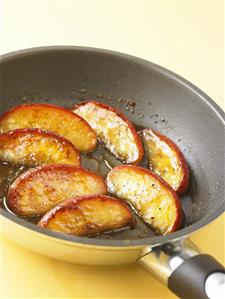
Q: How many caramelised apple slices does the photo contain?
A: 7